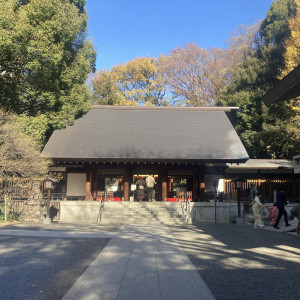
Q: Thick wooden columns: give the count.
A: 4